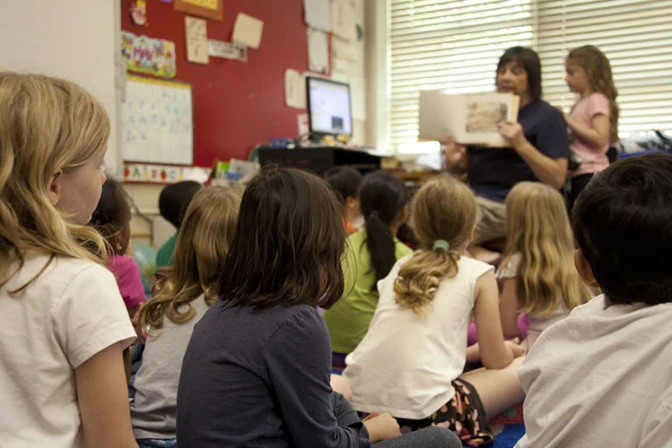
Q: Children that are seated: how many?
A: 10